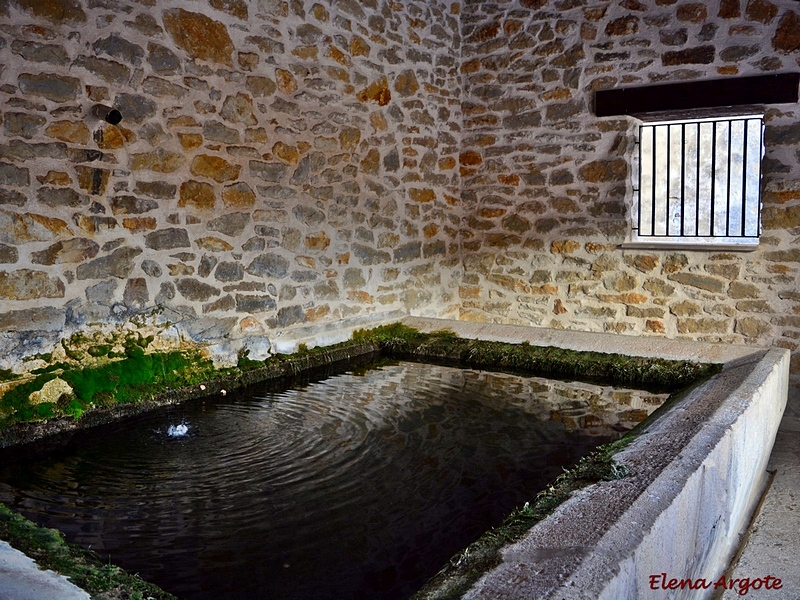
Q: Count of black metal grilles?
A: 1